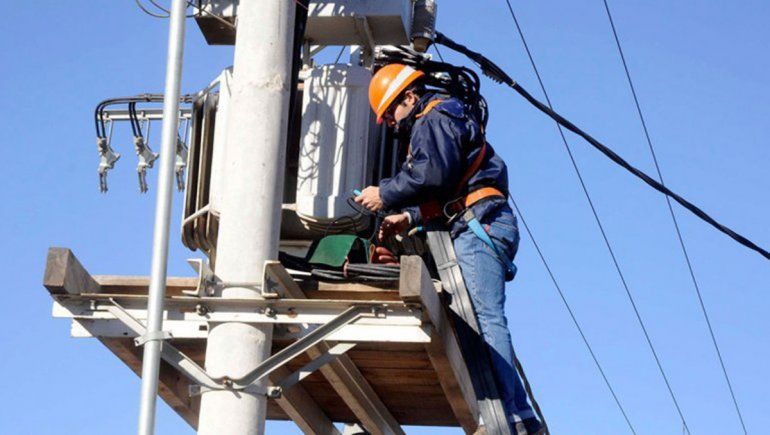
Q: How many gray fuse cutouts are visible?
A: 3